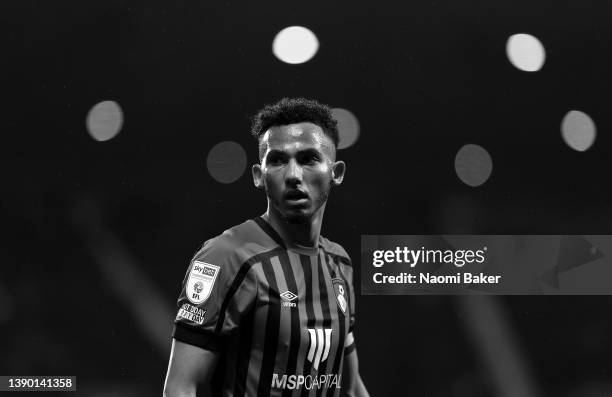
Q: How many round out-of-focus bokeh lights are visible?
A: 7